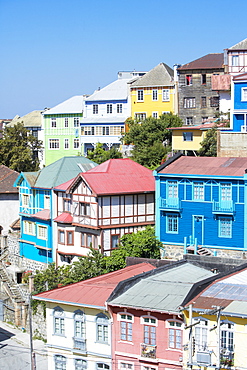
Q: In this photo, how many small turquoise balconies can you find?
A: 2